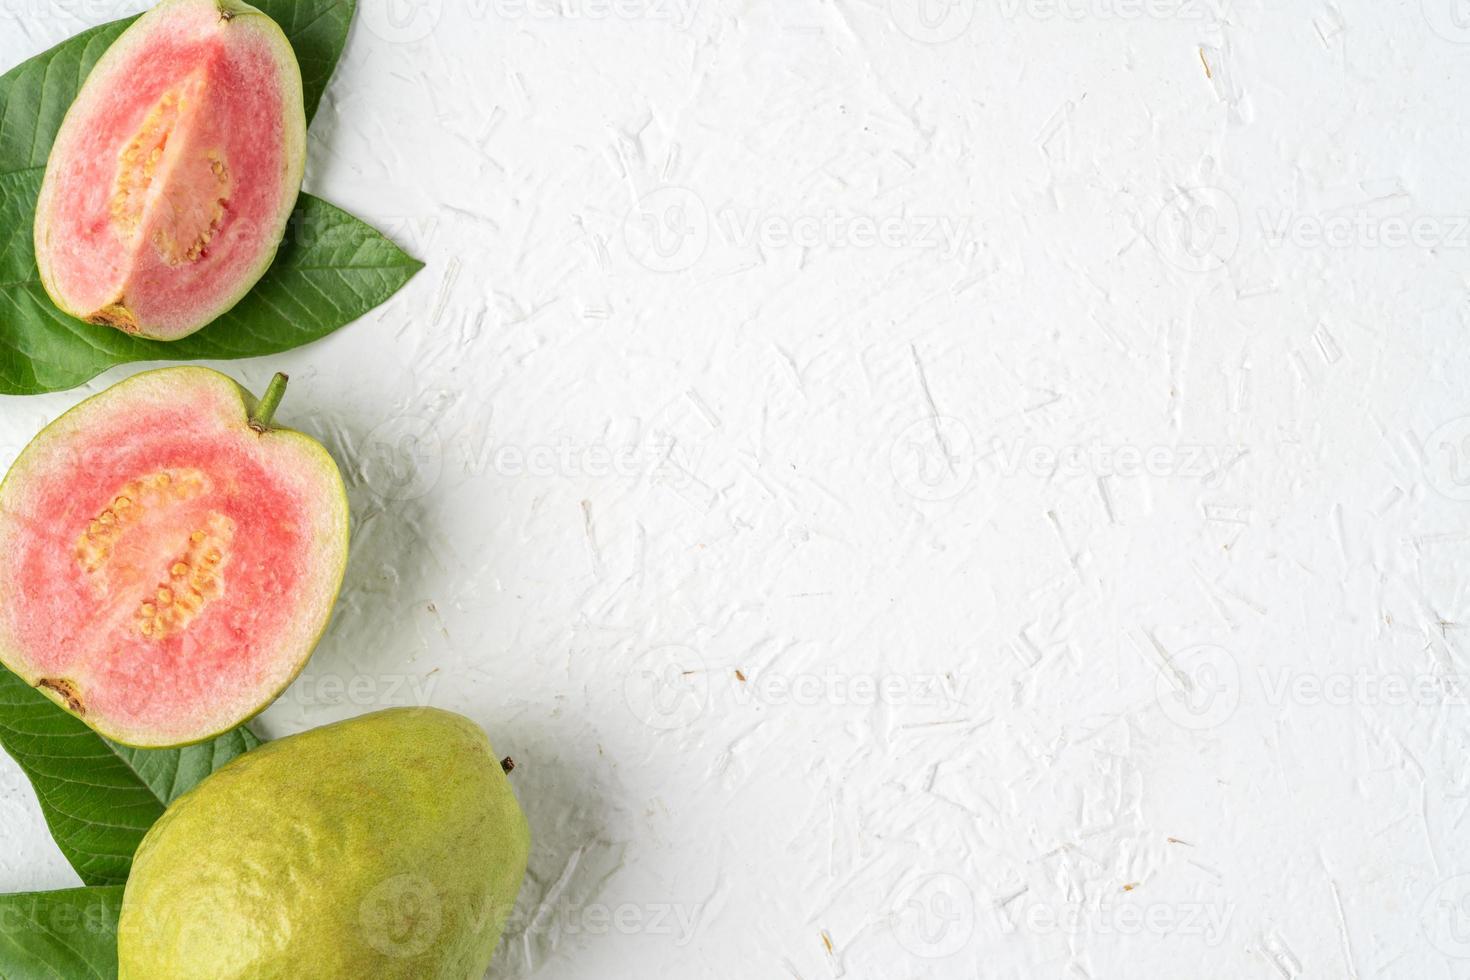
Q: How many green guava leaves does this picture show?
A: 4